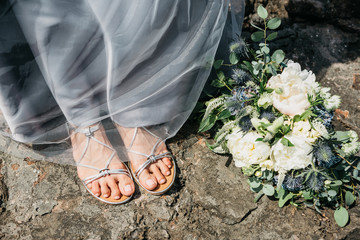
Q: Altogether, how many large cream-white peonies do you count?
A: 3